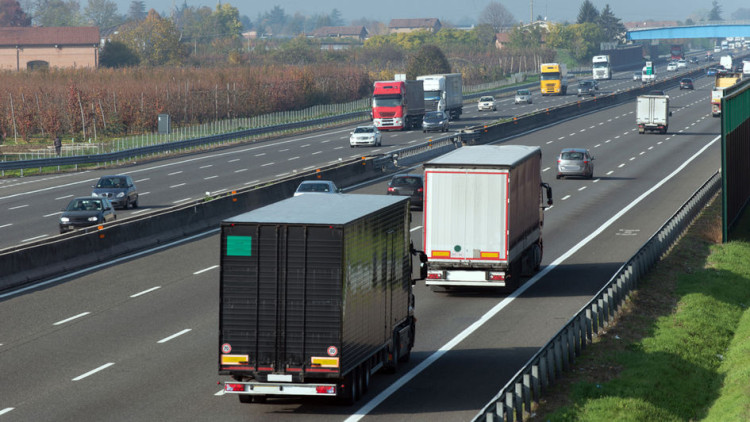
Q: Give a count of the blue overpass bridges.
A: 1